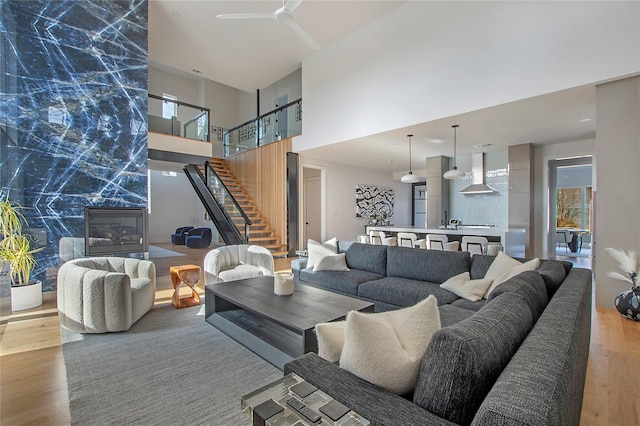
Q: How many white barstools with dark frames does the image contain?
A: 4